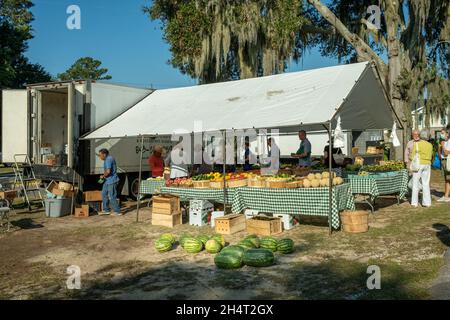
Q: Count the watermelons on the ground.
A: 14